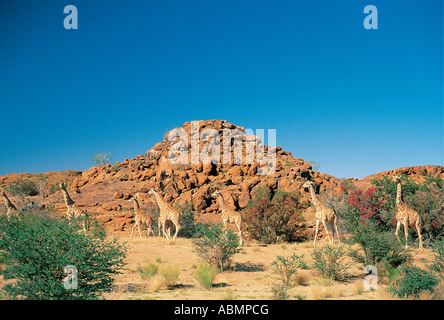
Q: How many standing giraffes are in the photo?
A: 7